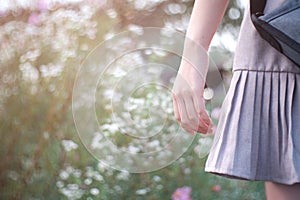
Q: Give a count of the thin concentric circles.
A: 4